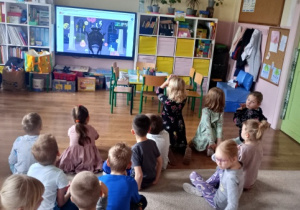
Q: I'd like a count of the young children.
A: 13